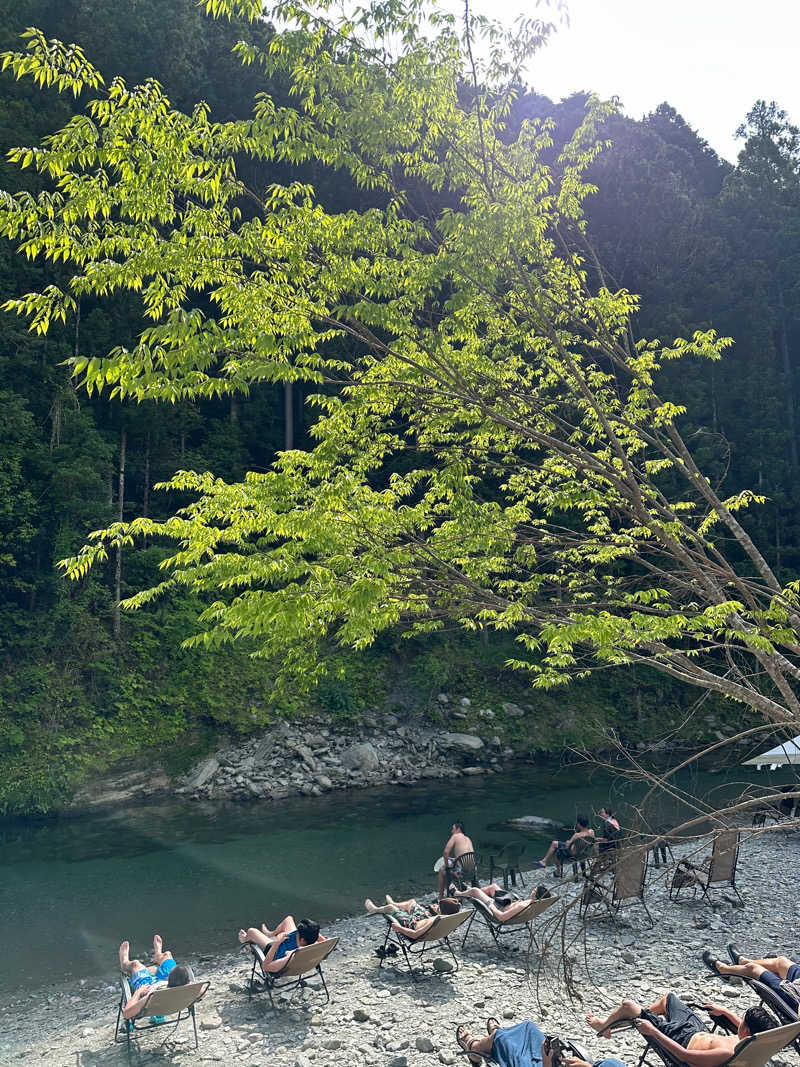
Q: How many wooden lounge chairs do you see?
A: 0